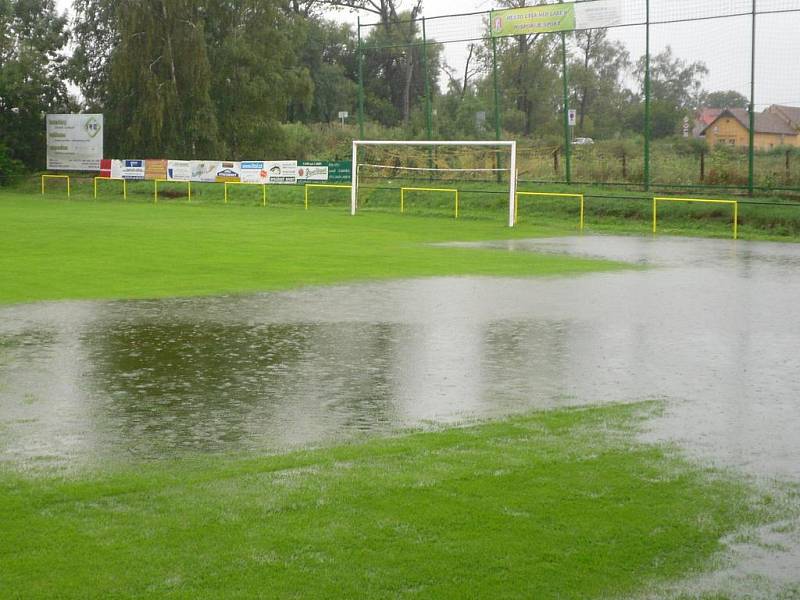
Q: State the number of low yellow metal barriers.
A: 8